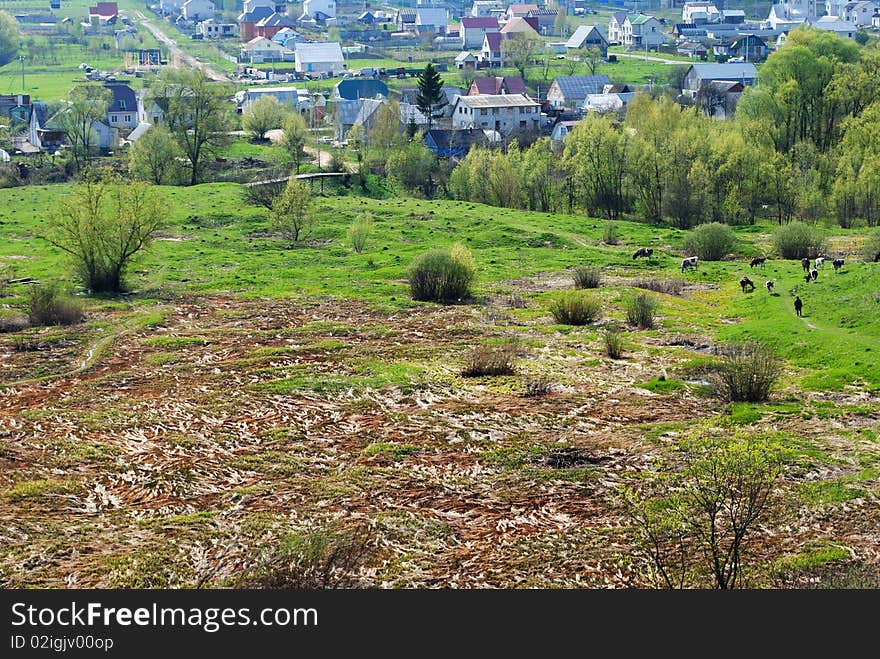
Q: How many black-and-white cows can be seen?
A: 9